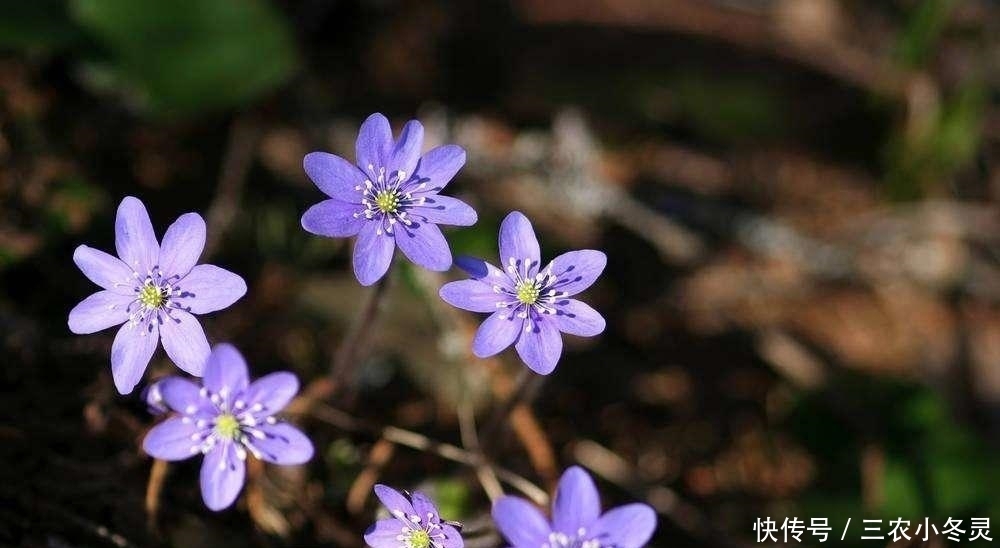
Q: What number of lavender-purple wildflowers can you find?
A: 6